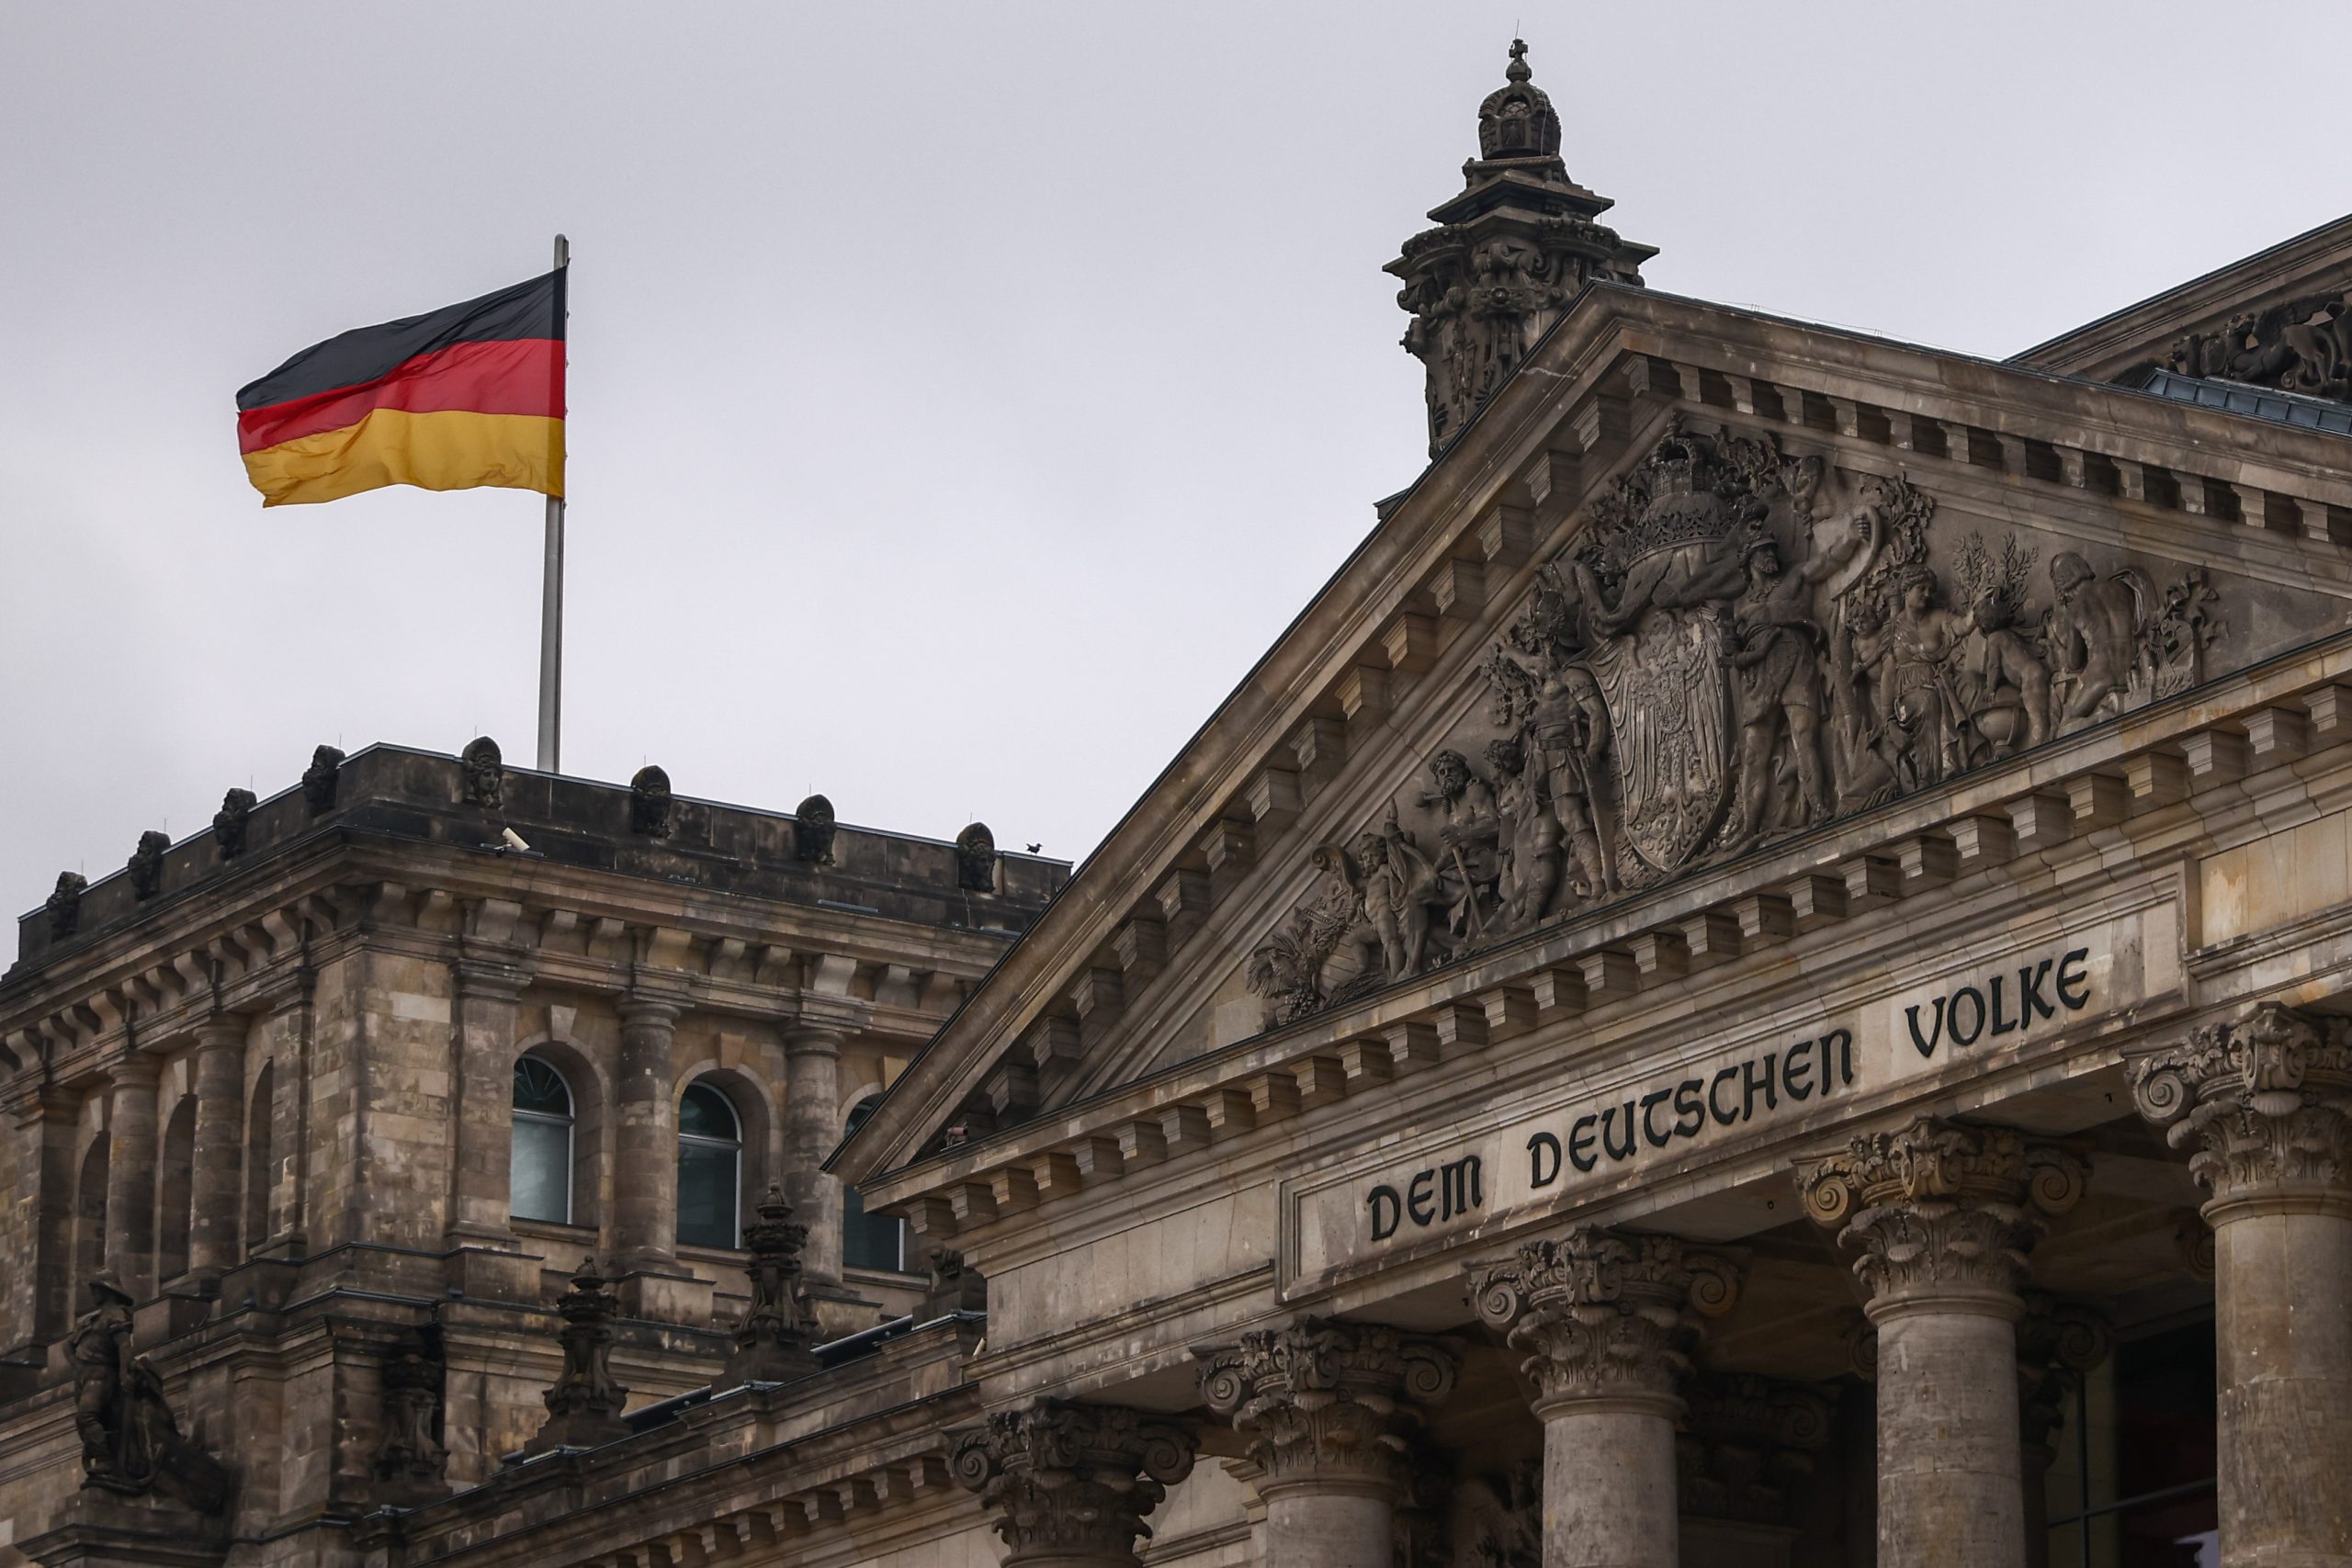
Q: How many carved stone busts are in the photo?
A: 8